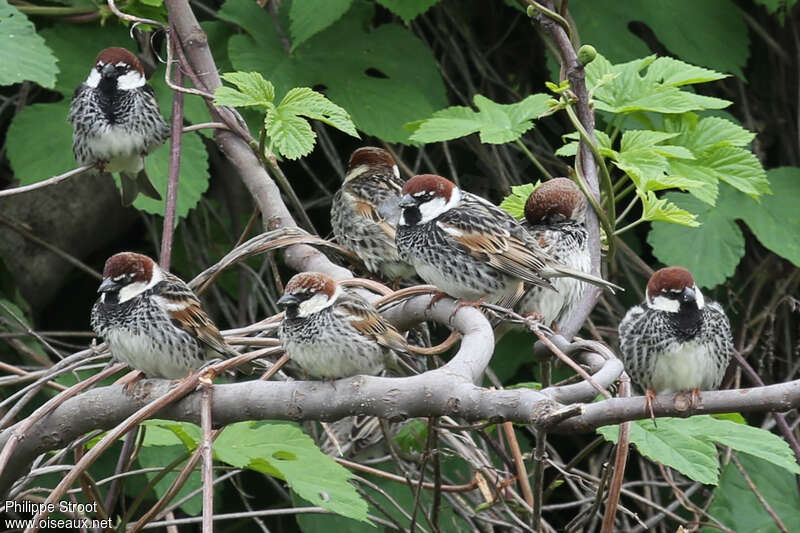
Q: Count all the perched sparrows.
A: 7